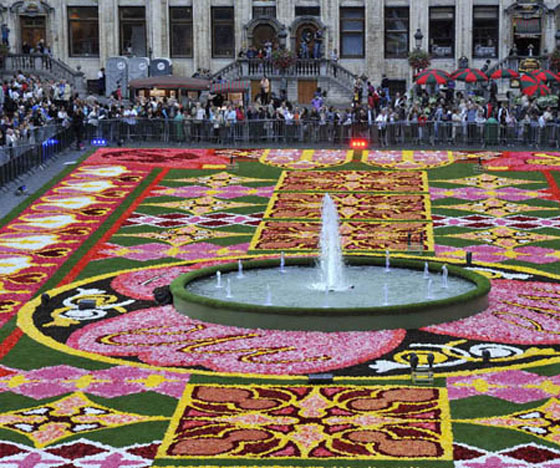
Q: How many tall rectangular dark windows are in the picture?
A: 8